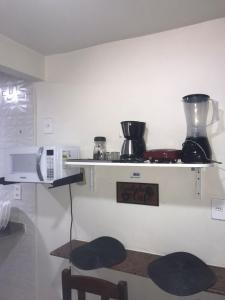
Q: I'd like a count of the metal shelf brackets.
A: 2